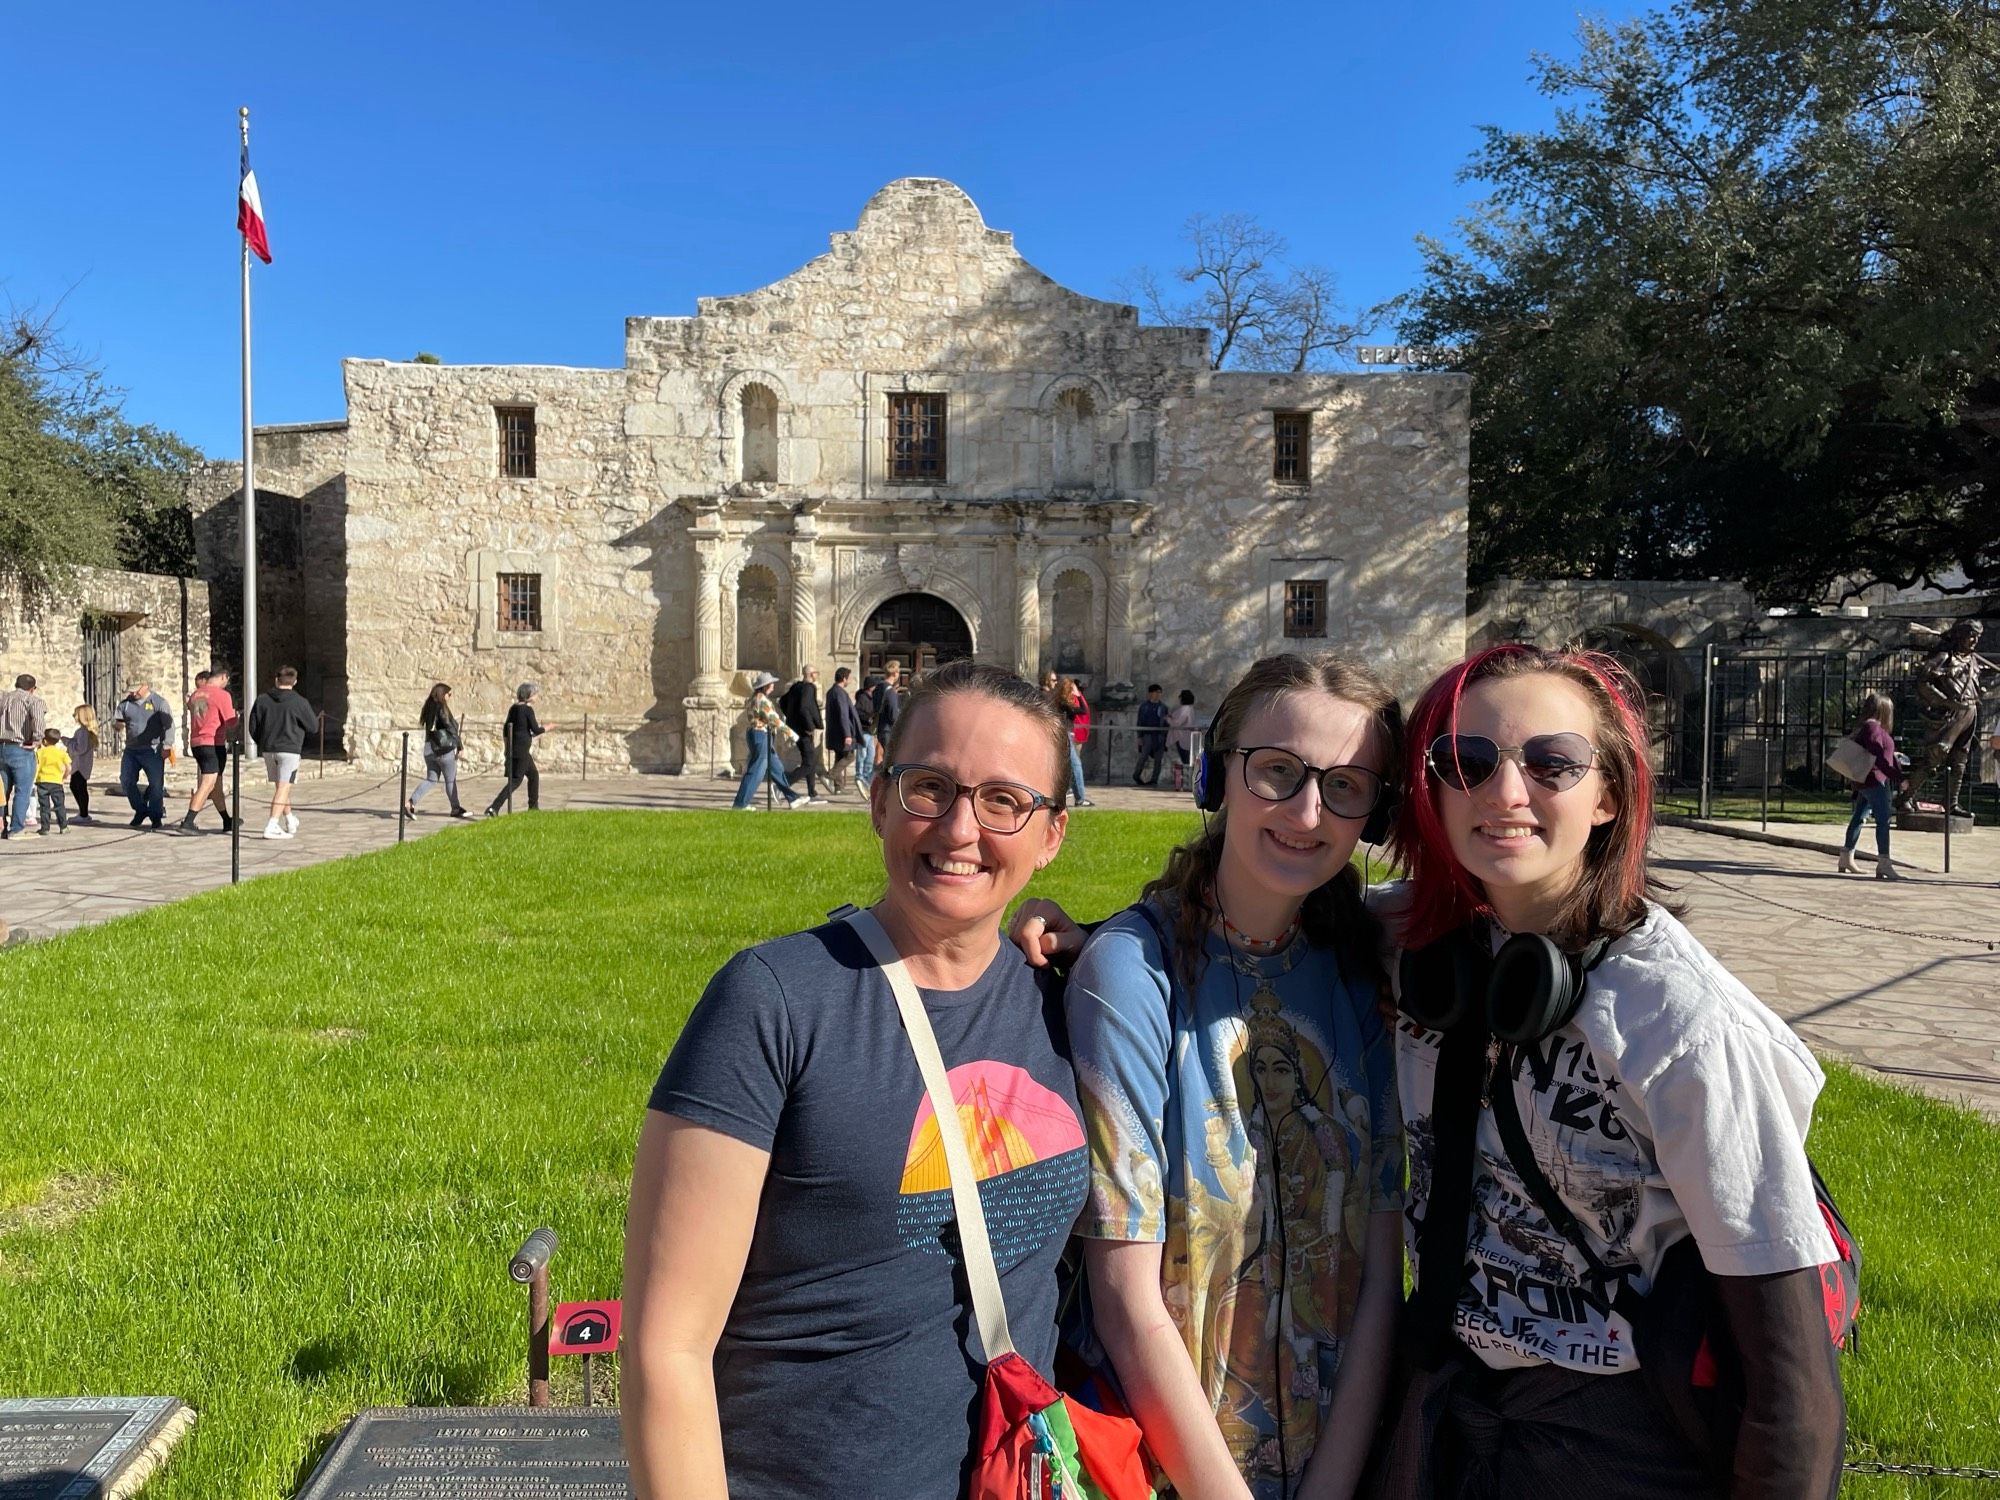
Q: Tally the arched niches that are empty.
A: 4